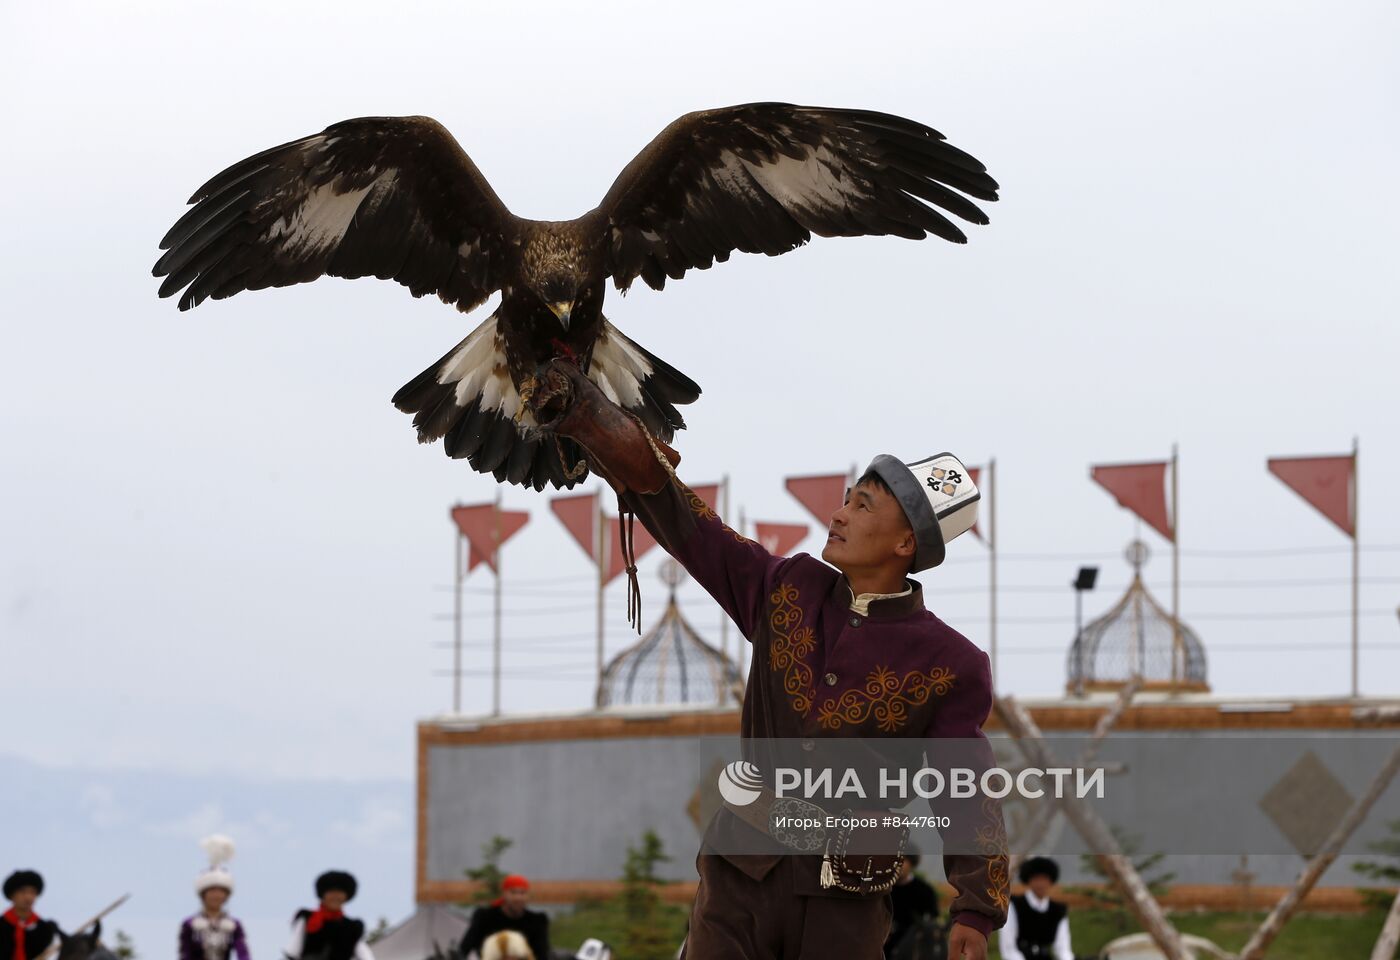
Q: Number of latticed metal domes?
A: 2